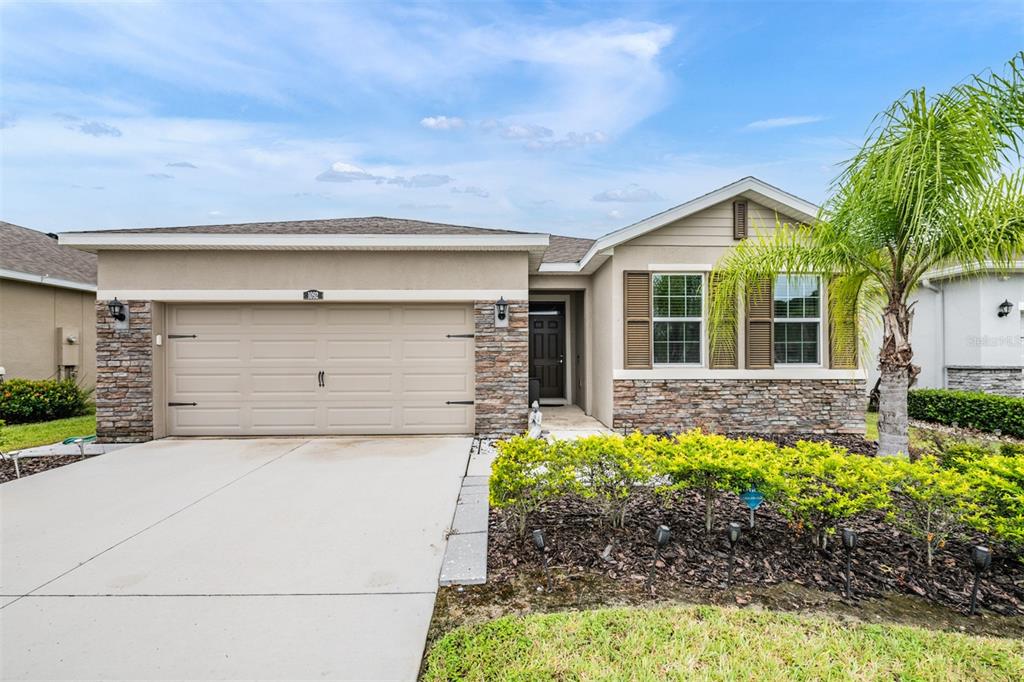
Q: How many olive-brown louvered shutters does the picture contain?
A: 4